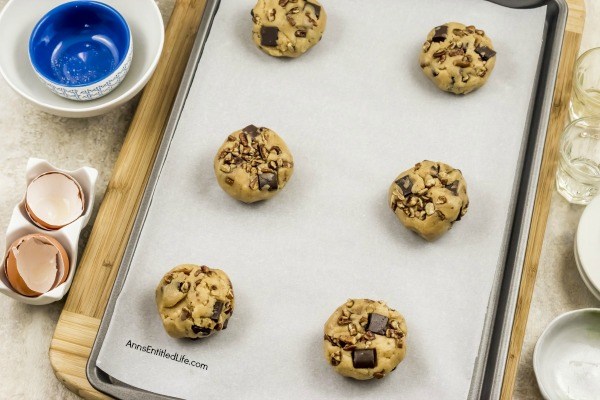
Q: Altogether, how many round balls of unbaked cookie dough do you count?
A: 6